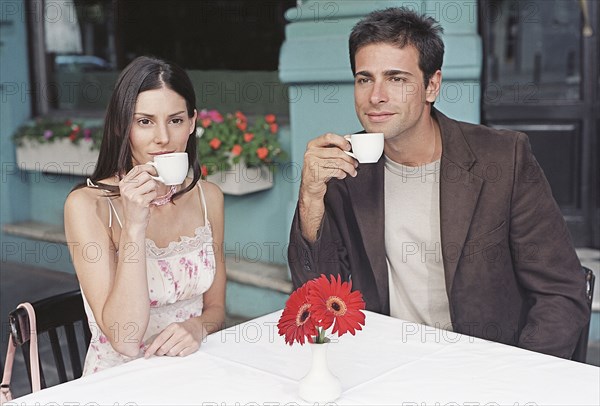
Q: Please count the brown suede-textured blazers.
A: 1